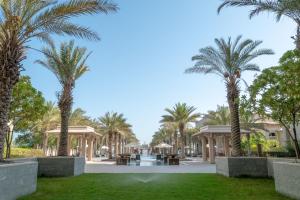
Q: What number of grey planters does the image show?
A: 4